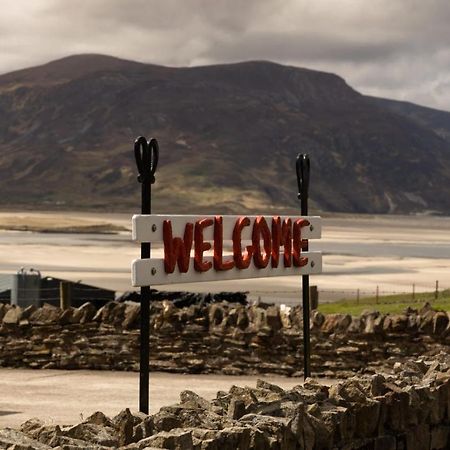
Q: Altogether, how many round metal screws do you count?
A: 4